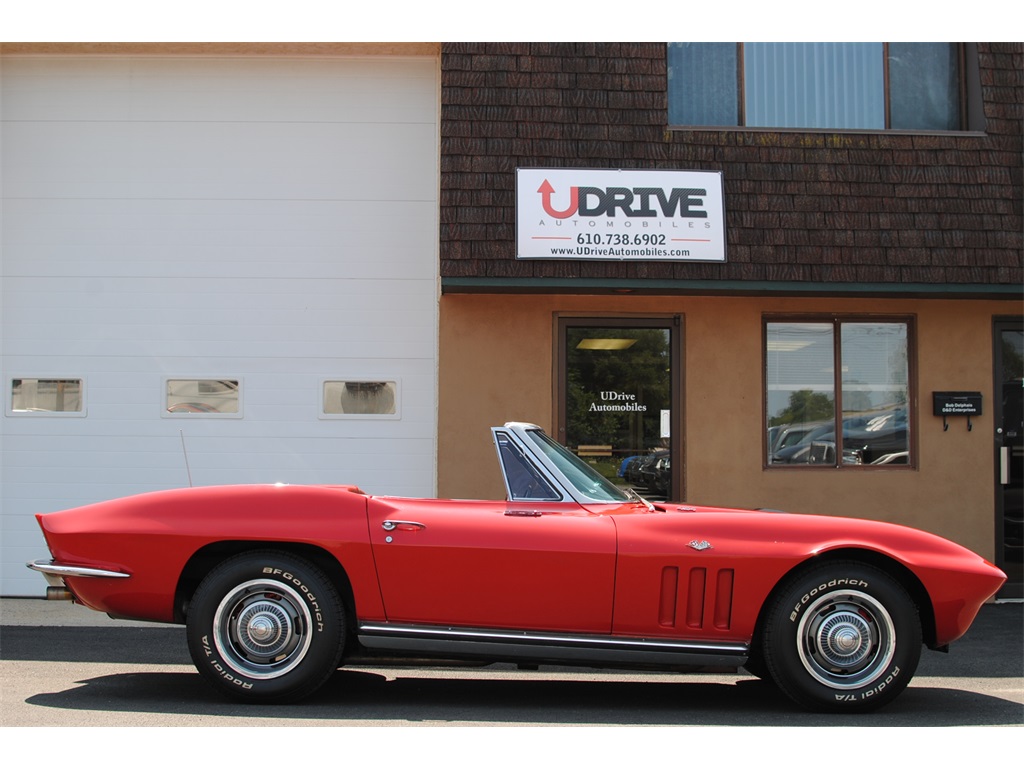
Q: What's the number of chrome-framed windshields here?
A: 1